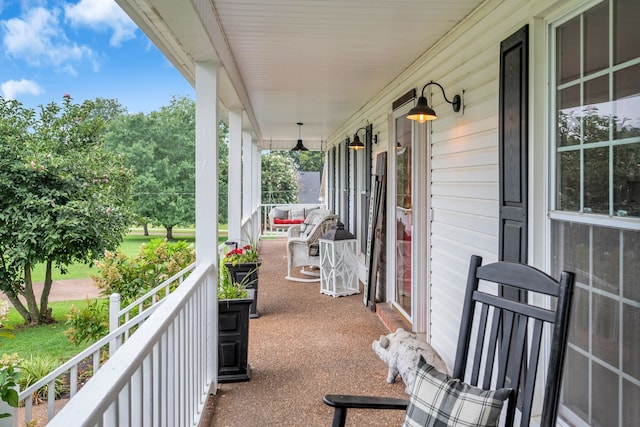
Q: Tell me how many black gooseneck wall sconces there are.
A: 2